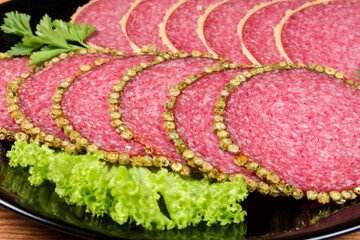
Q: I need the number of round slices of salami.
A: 12